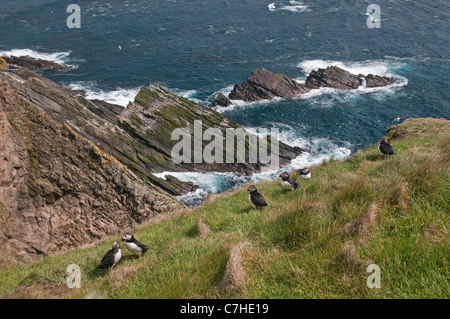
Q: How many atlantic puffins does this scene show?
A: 6